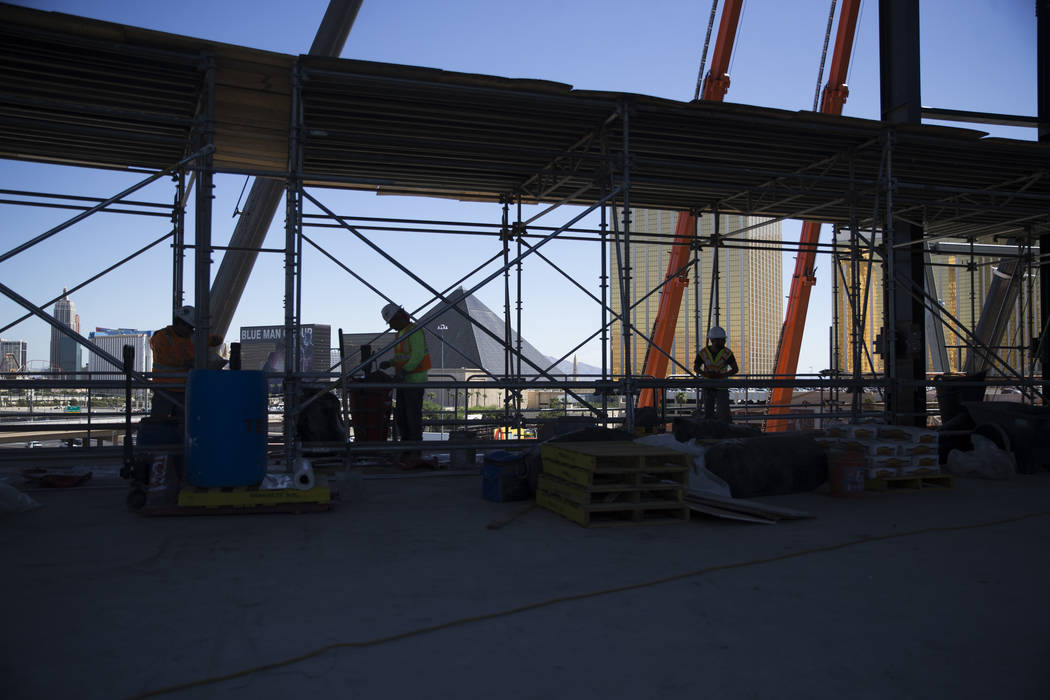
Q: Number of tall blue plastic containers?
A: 1